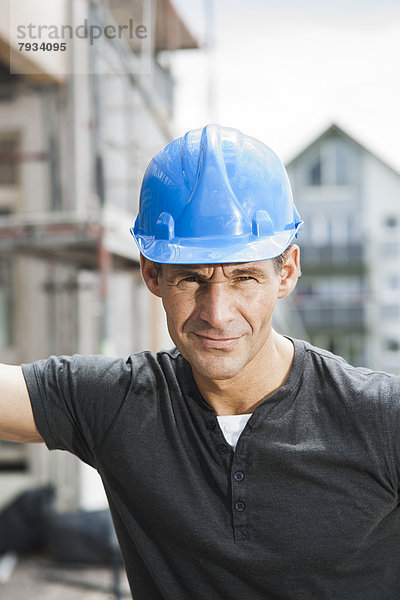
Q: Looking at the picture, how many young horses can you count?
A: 0